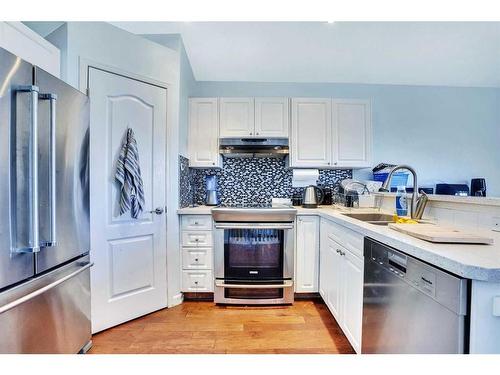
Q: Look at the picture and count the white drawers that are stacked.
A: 4